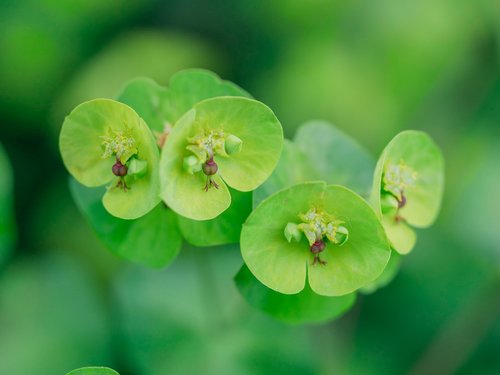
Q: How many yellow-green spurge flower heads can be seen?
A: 4